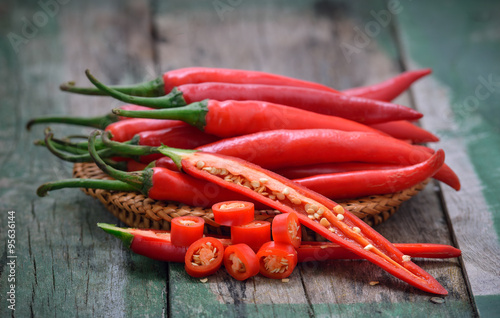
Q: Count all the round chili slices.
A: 7